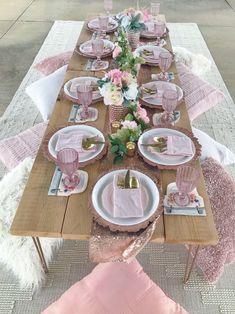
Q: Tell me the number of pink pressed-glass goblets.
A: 10